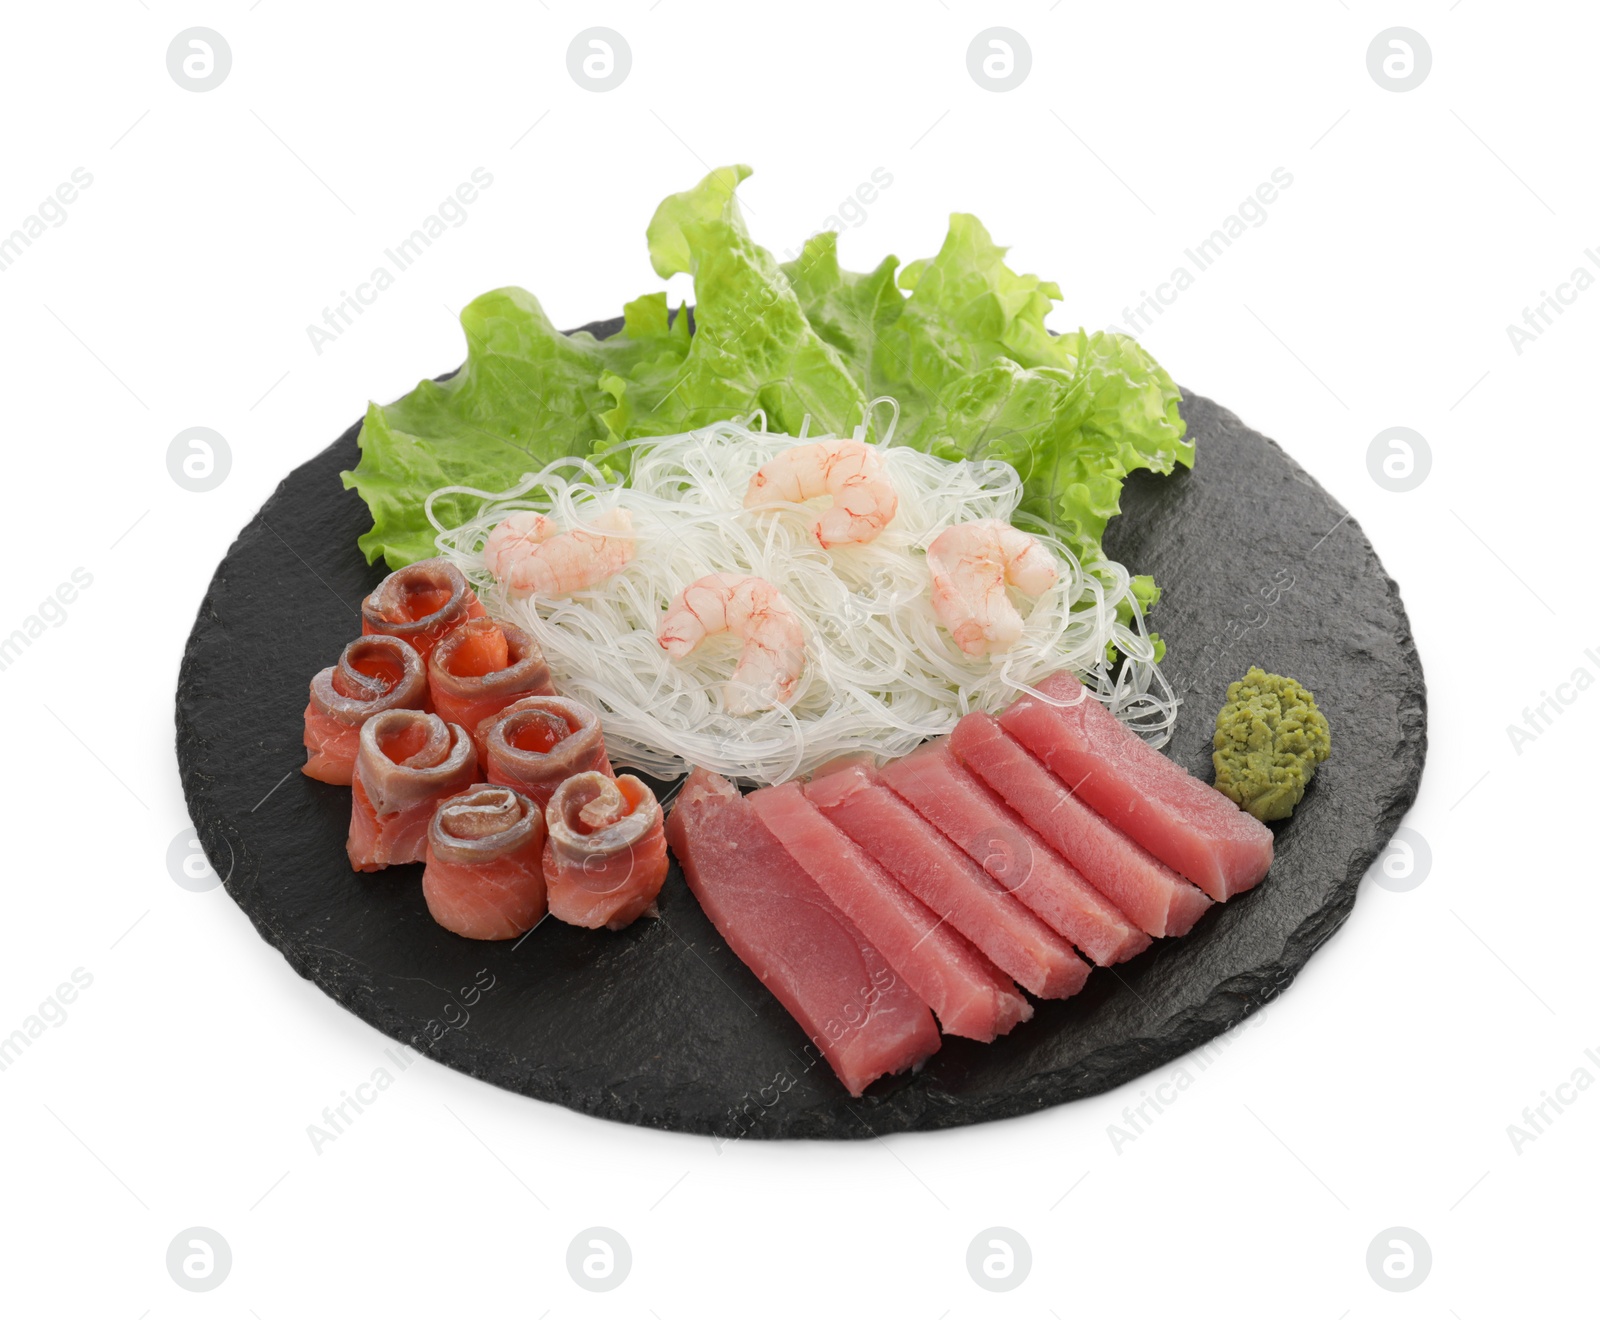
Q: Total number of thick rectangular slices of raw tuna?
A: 6